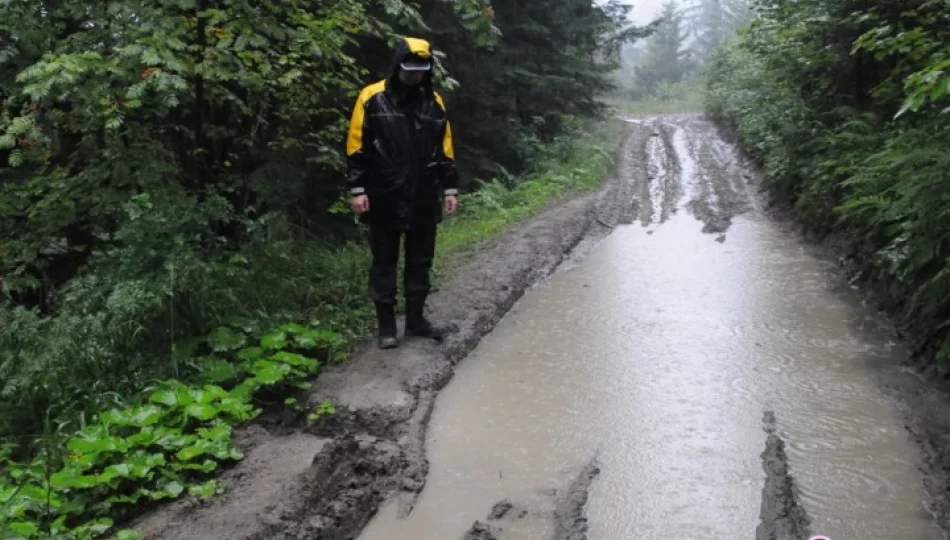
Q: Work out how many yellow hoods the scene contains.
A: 1